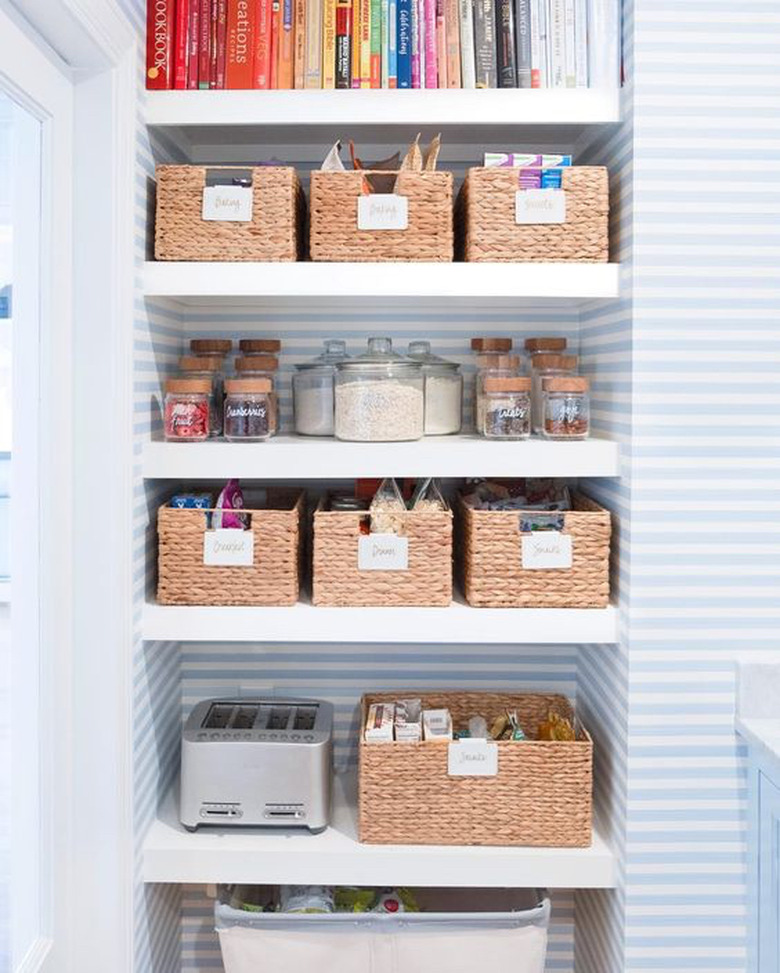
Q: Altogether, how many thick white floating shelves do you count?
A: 5